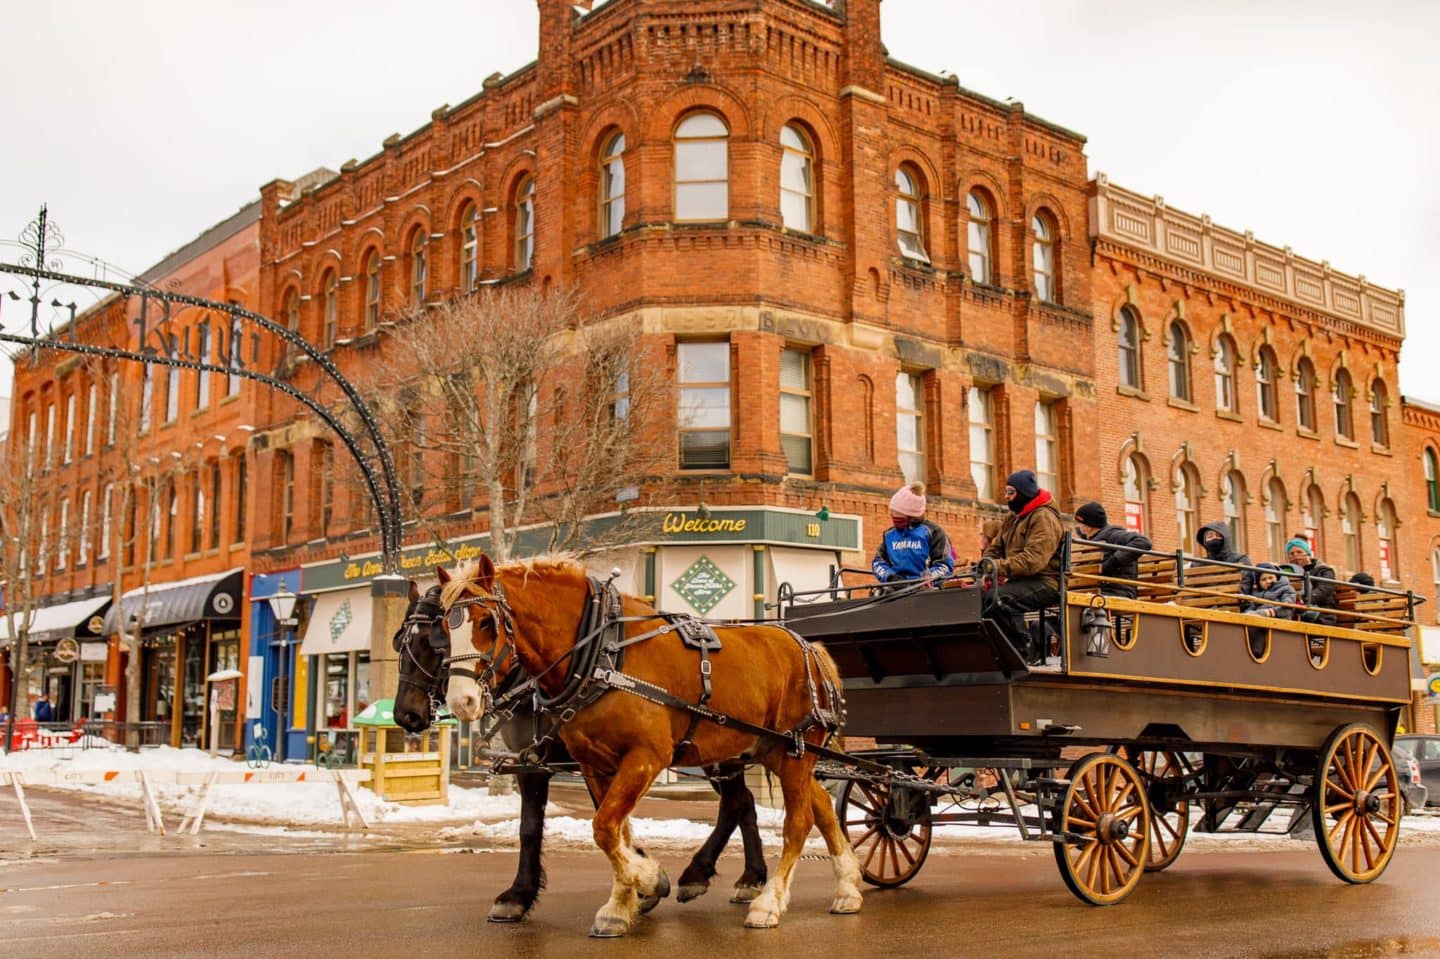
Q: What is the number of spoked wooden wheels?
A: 4